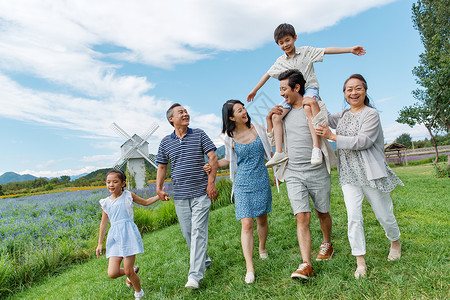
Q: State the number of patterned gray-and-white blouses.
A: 1